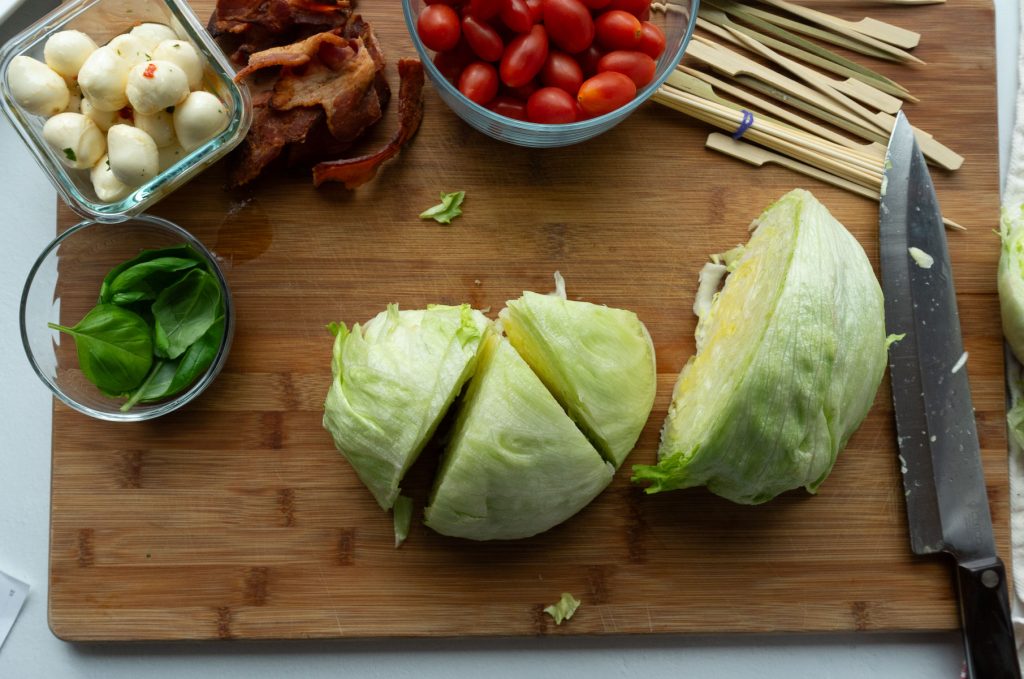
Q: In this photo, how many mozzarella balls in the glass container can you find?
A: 13